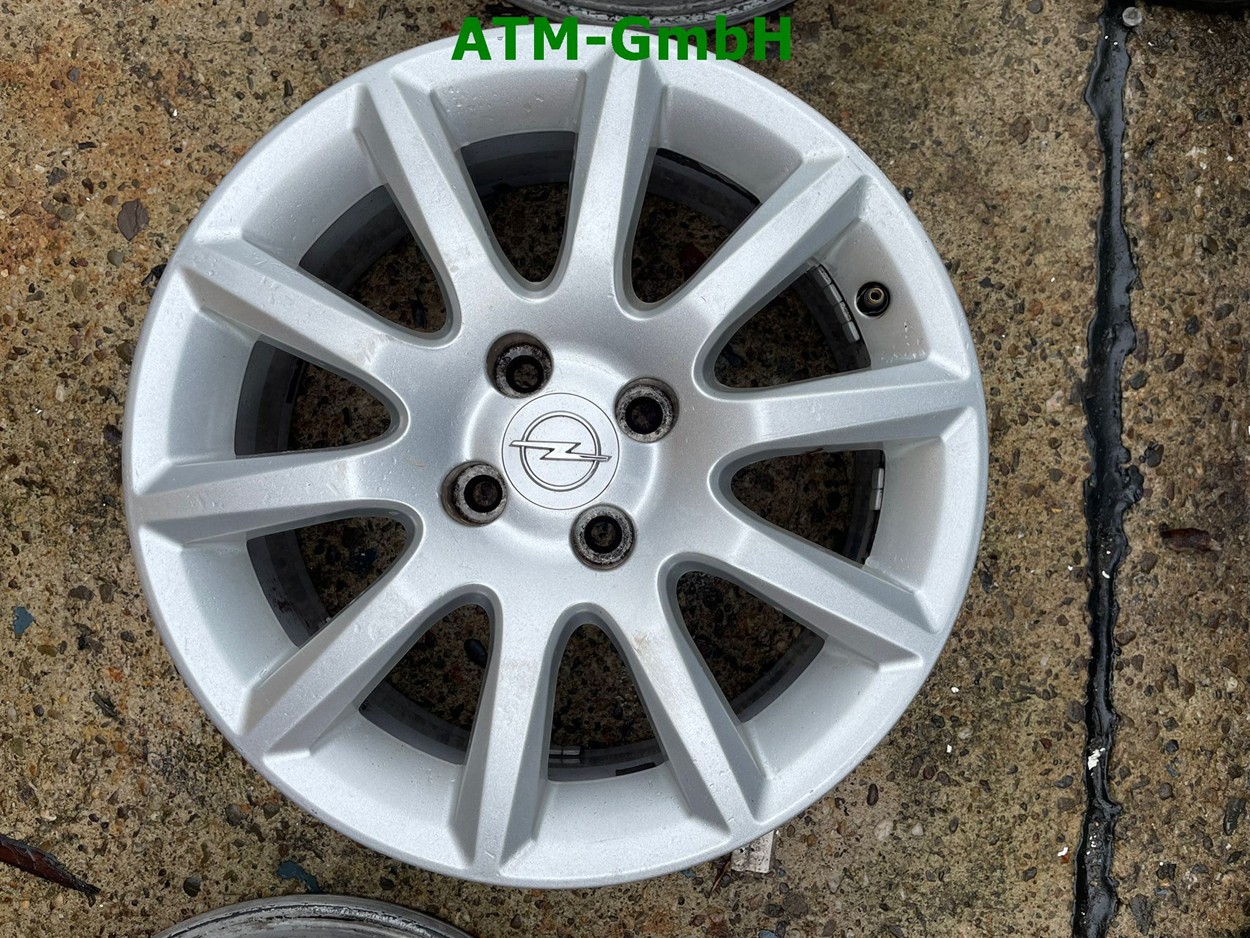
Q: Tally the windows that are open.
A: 0